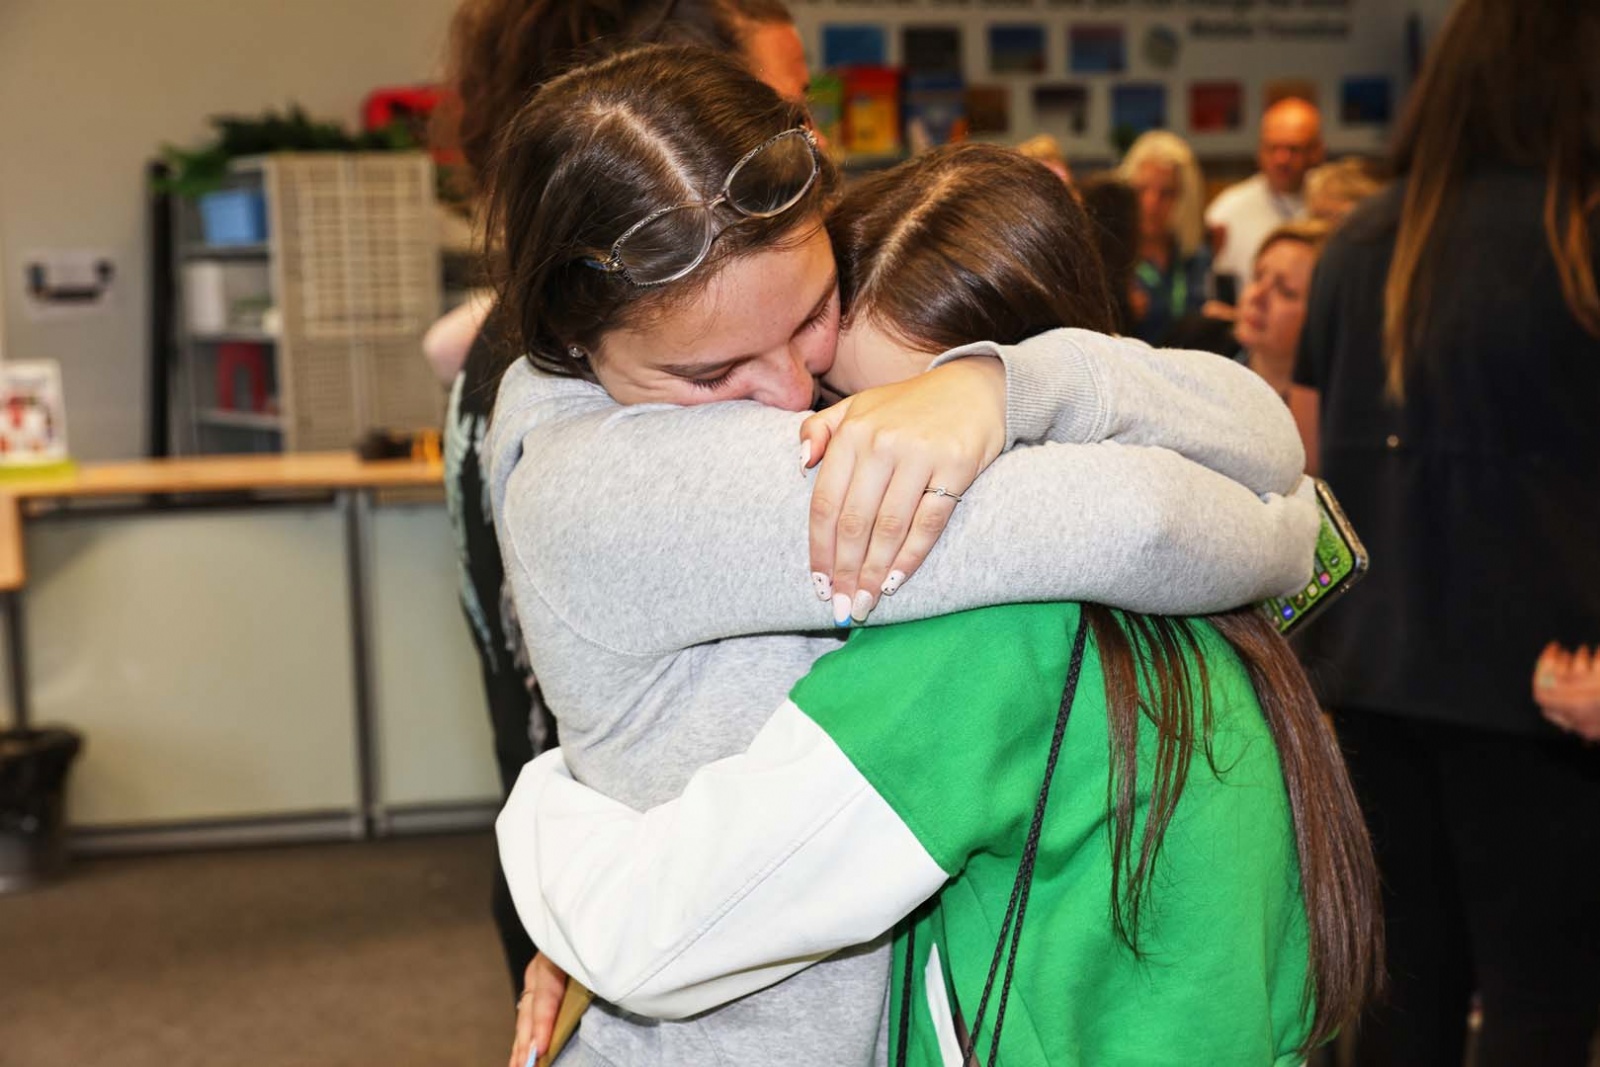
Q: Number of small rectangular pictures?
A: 10